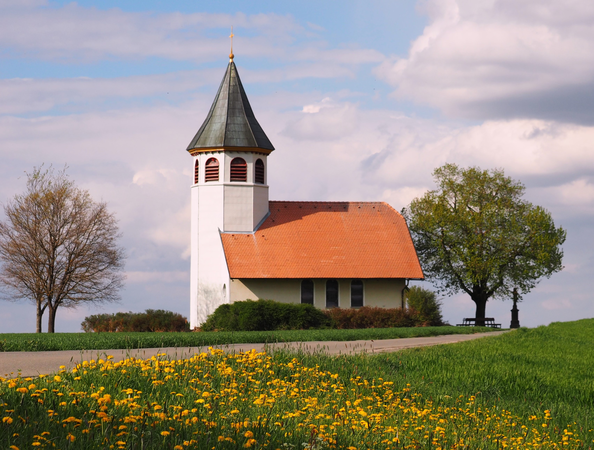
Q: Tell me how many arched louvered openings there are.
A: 4